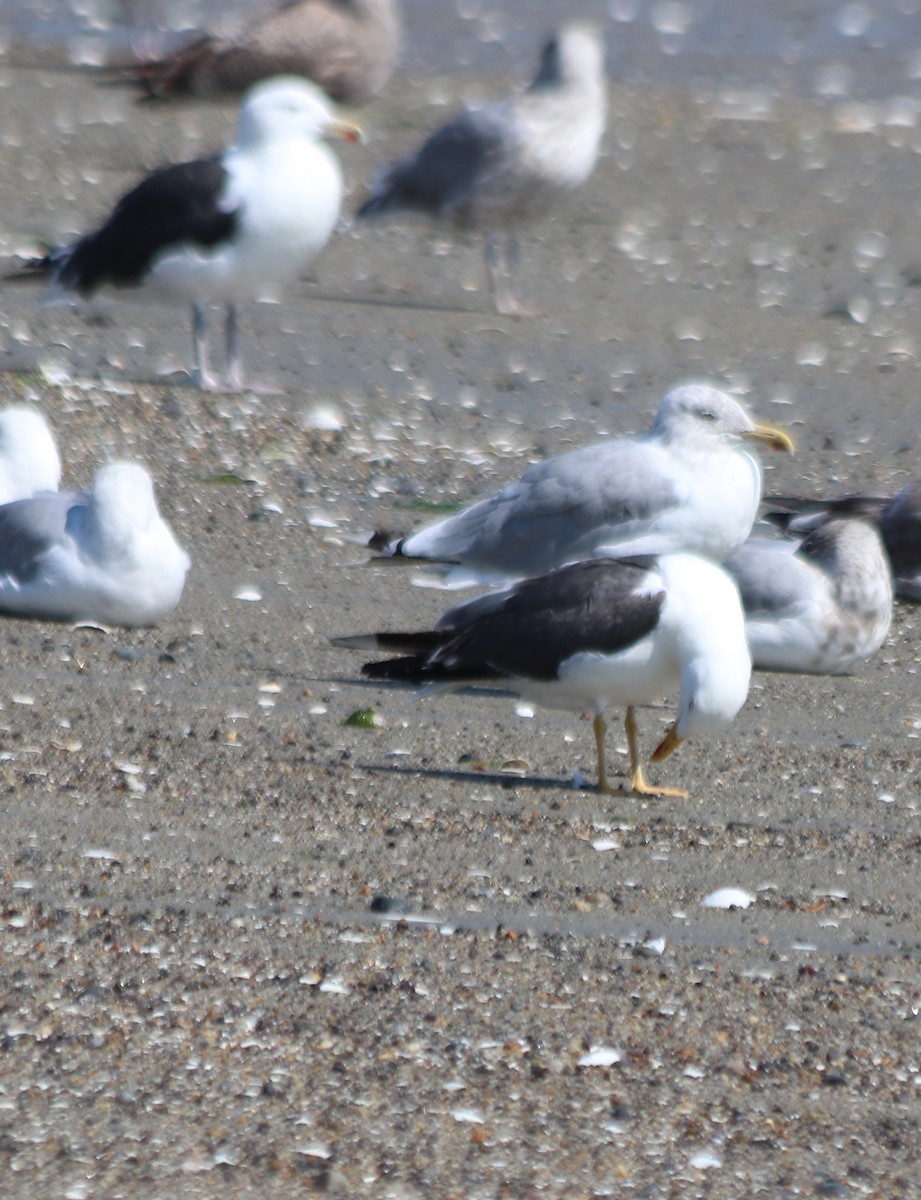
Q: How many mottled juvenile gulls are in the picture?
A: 3